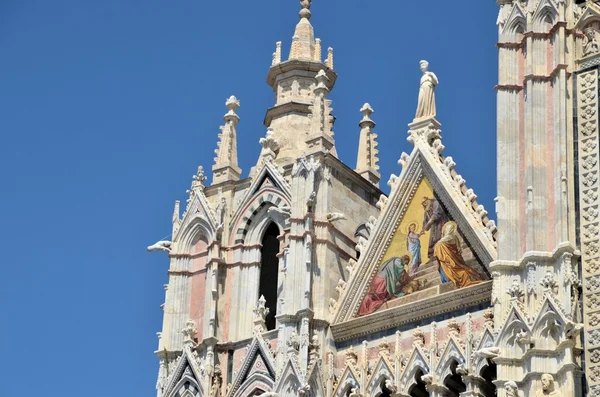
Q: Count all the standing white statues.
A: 1